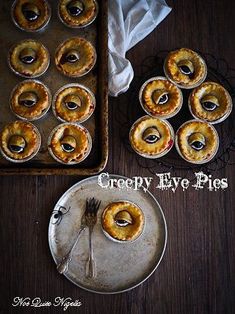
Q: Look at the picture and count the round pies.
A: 14